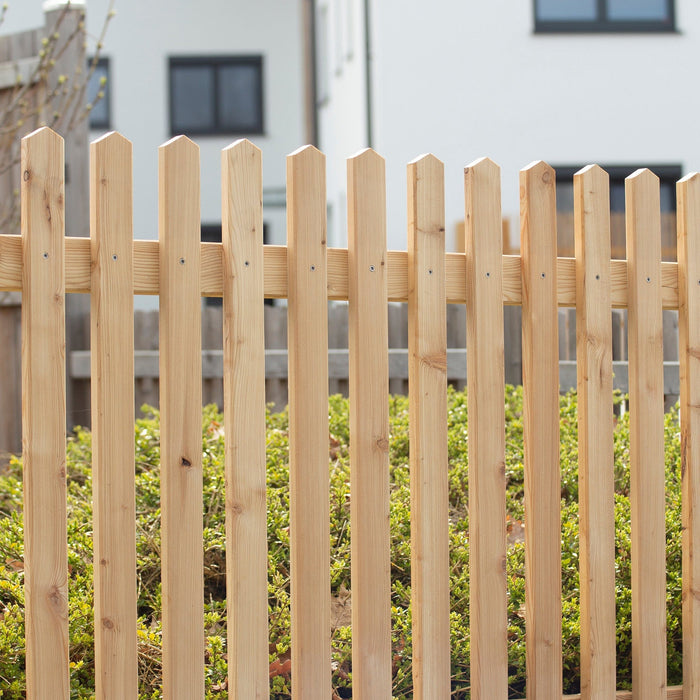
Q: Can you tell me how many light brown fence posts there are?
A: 12